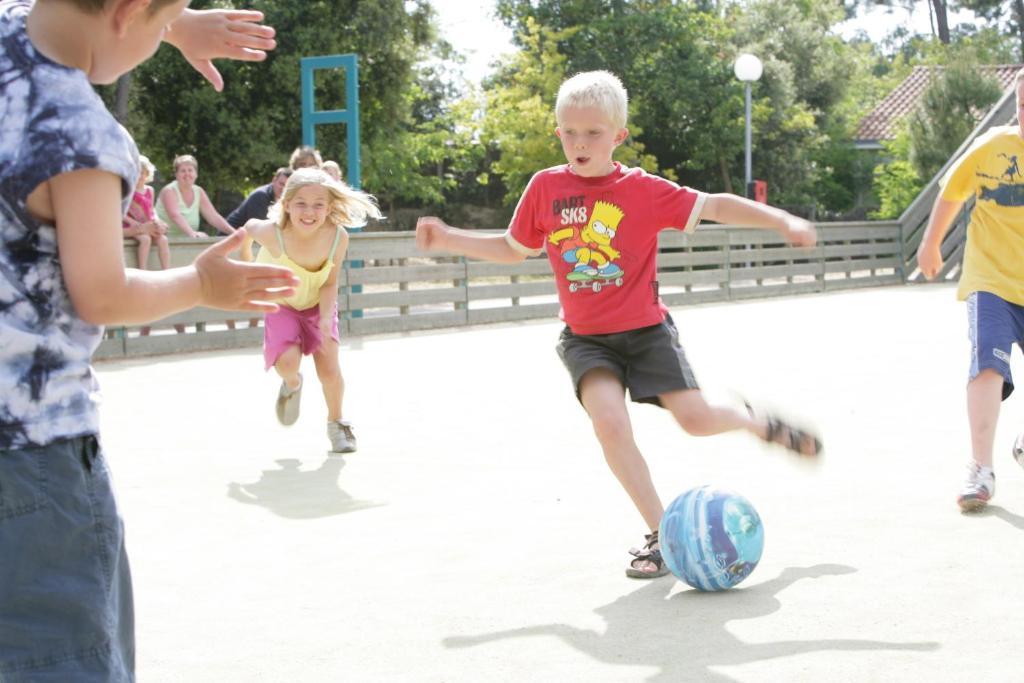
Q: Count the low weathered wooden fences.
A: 1